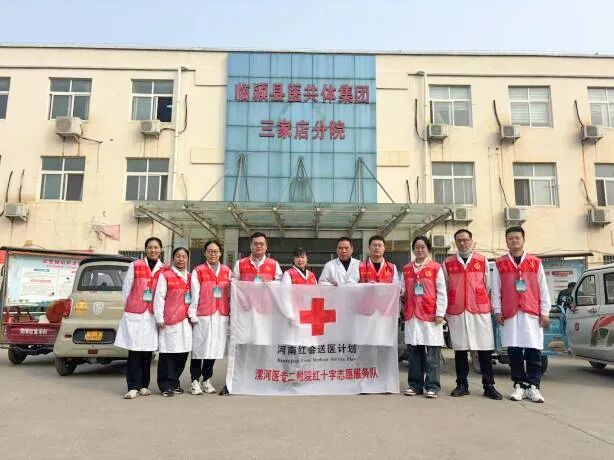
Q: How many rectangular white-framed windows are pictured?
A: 11